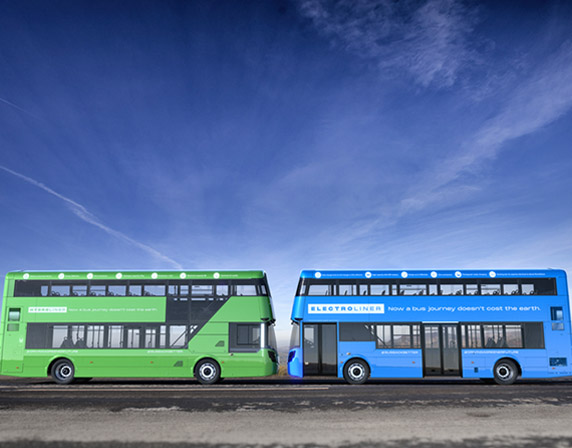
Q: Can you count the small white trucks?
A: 0